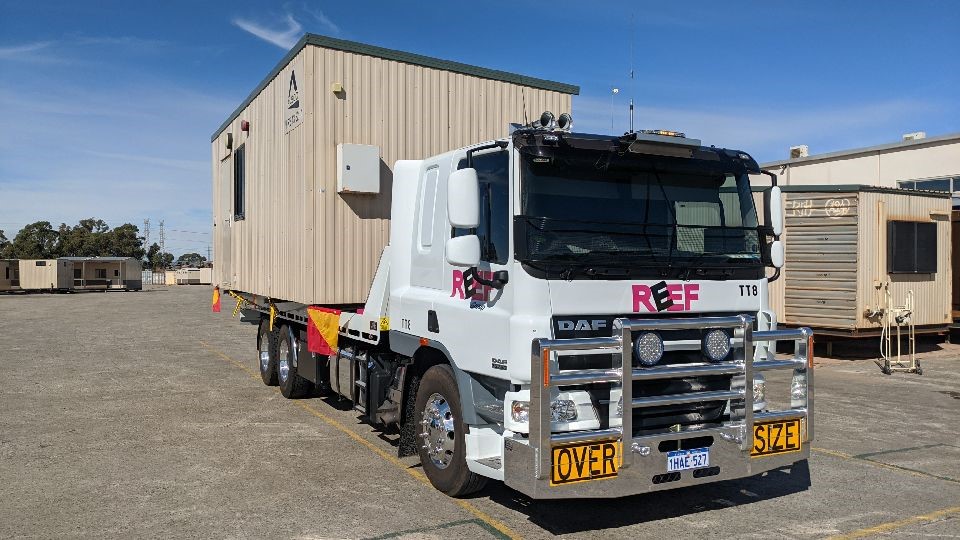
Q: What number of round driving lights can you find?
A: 2